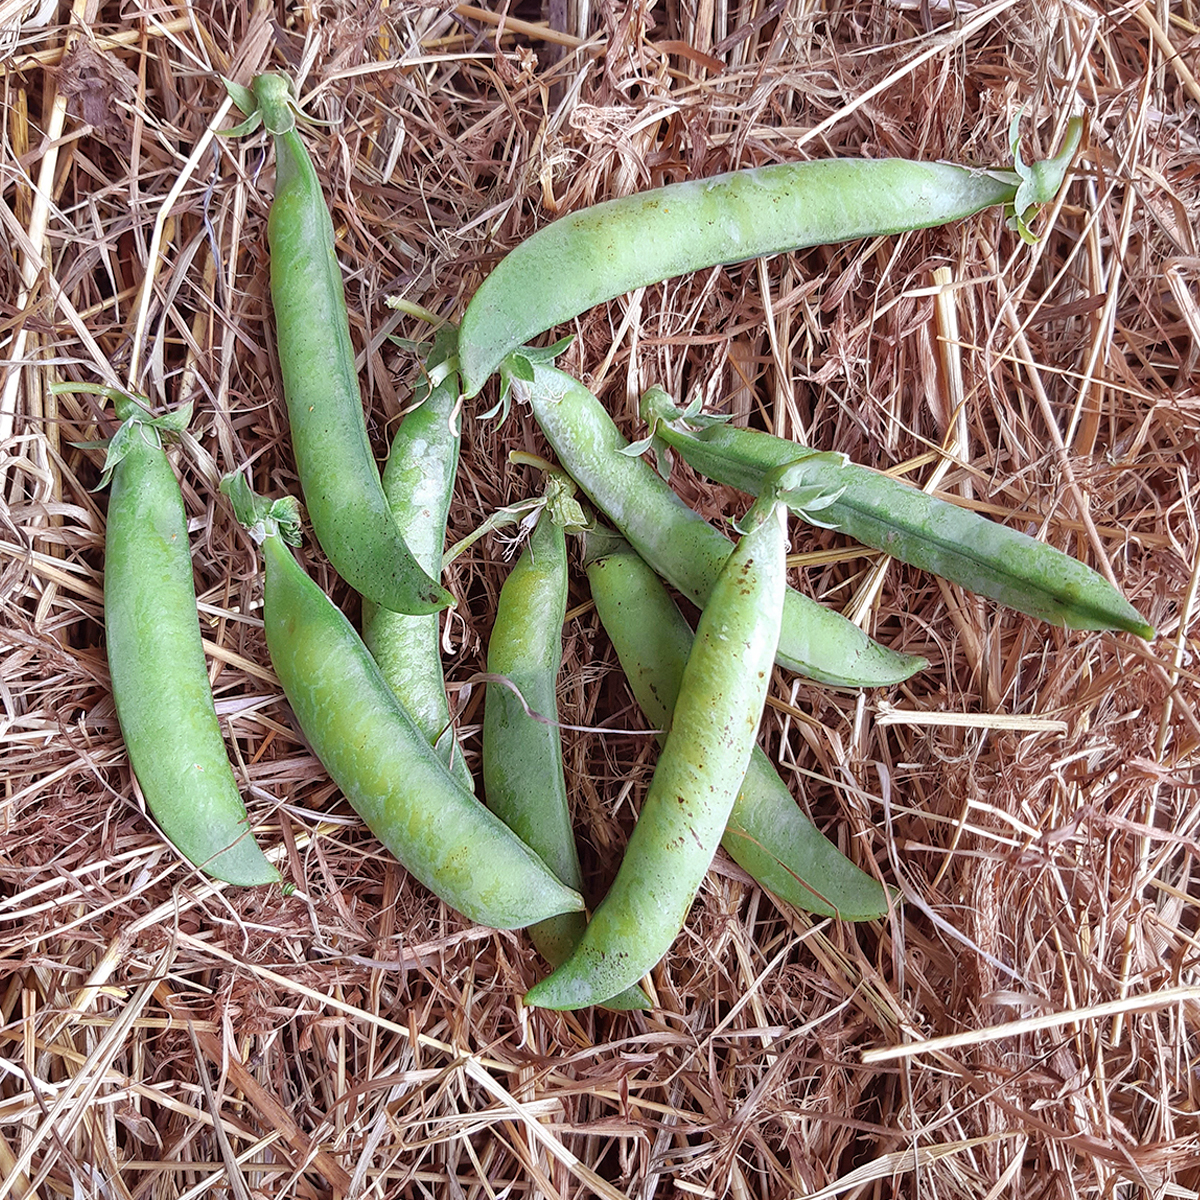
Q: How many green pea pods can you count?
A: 10